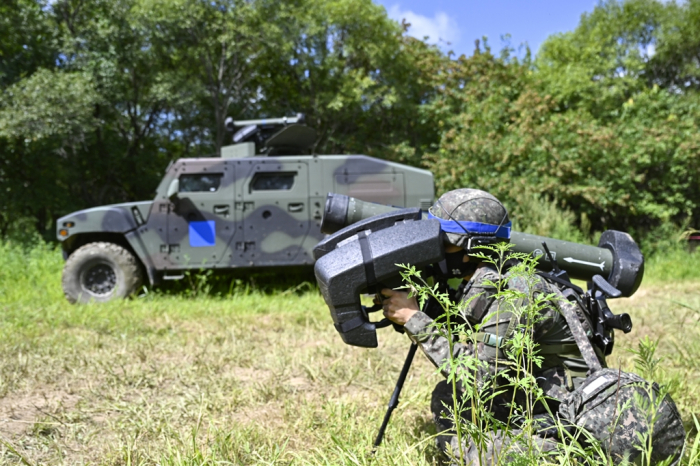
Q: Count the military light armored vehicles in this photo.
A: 1